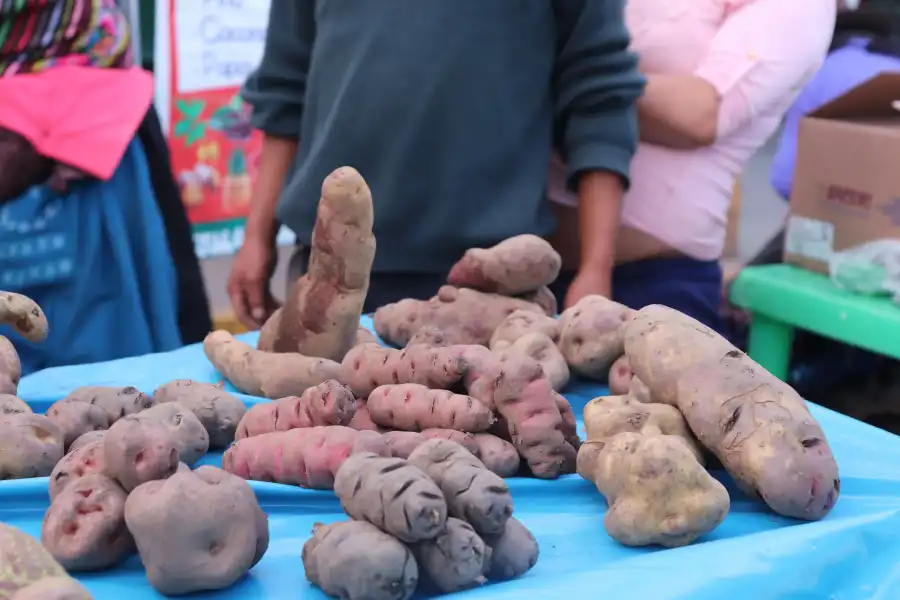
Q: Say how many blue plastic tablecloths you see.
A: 1